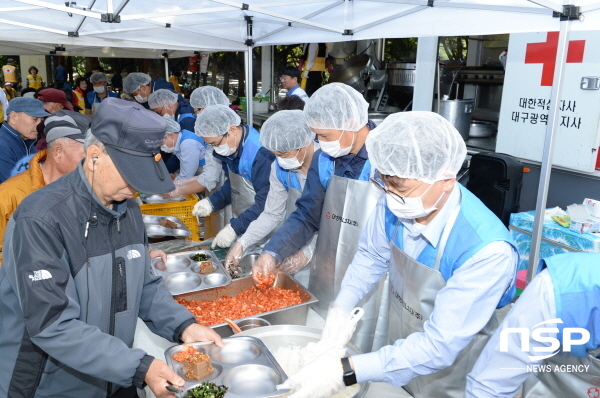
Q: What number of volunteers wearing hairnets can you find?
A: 9